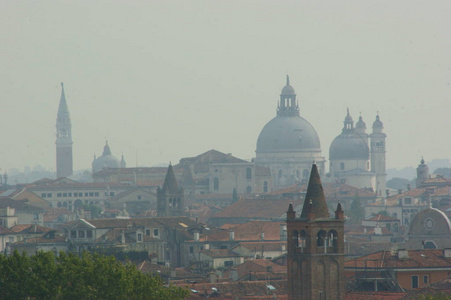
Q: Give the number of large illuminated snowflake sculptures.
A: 0